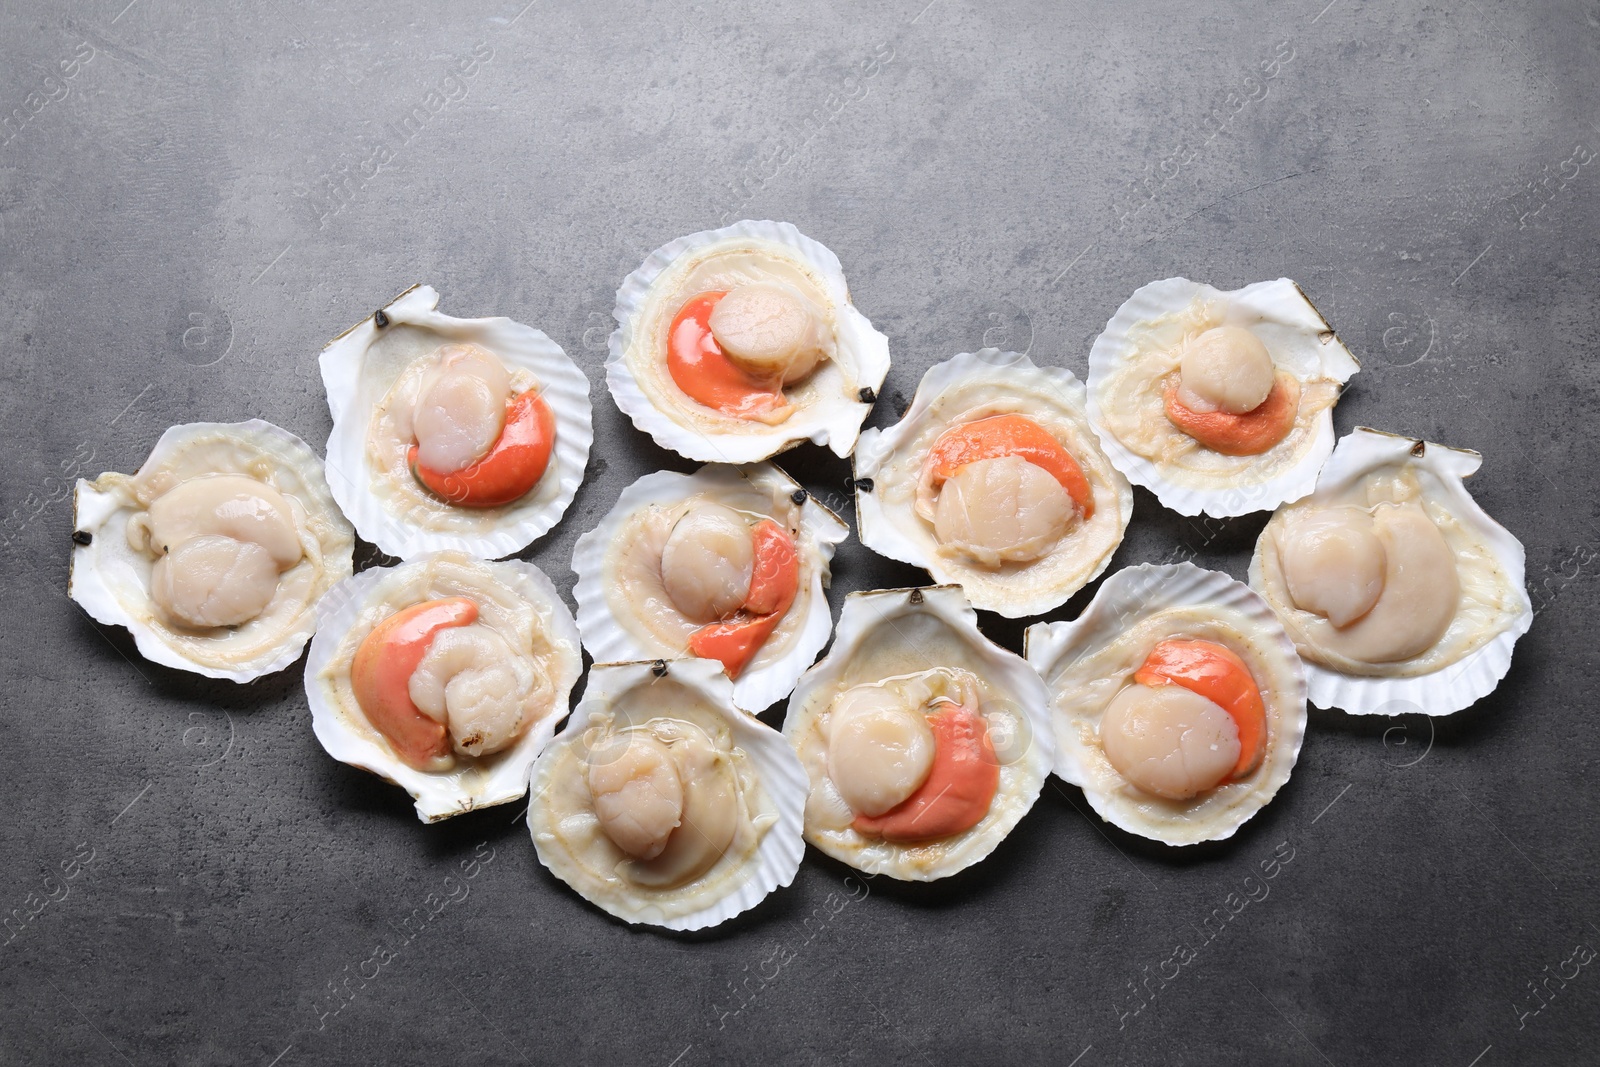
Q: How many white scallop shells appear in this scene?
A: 11